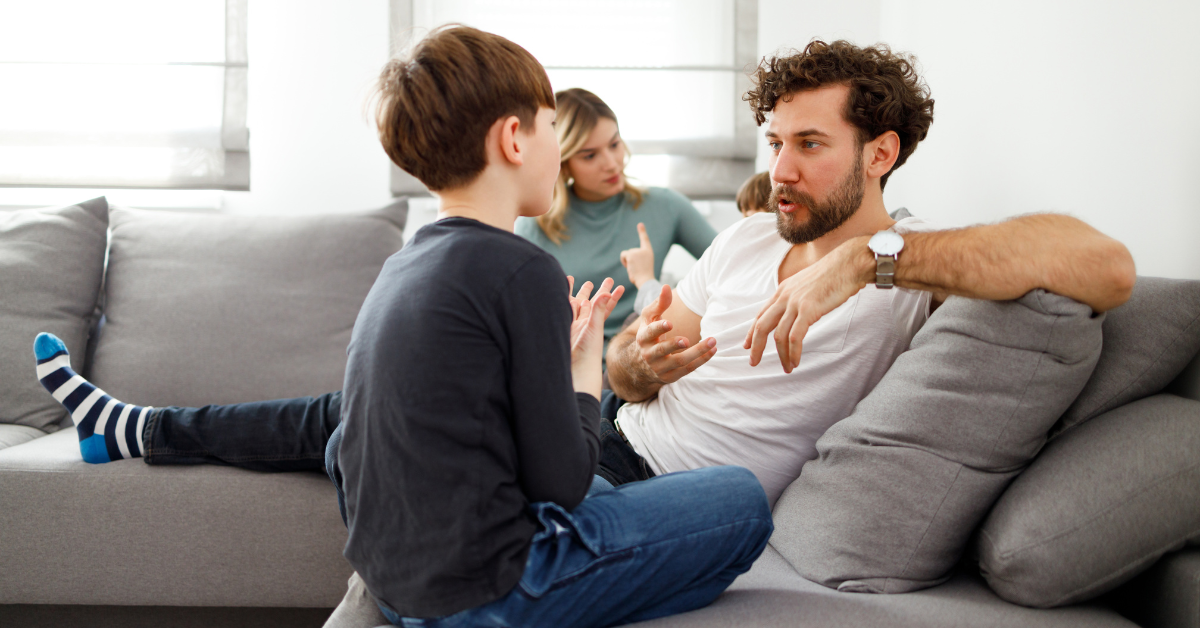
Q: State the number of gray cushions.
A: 5